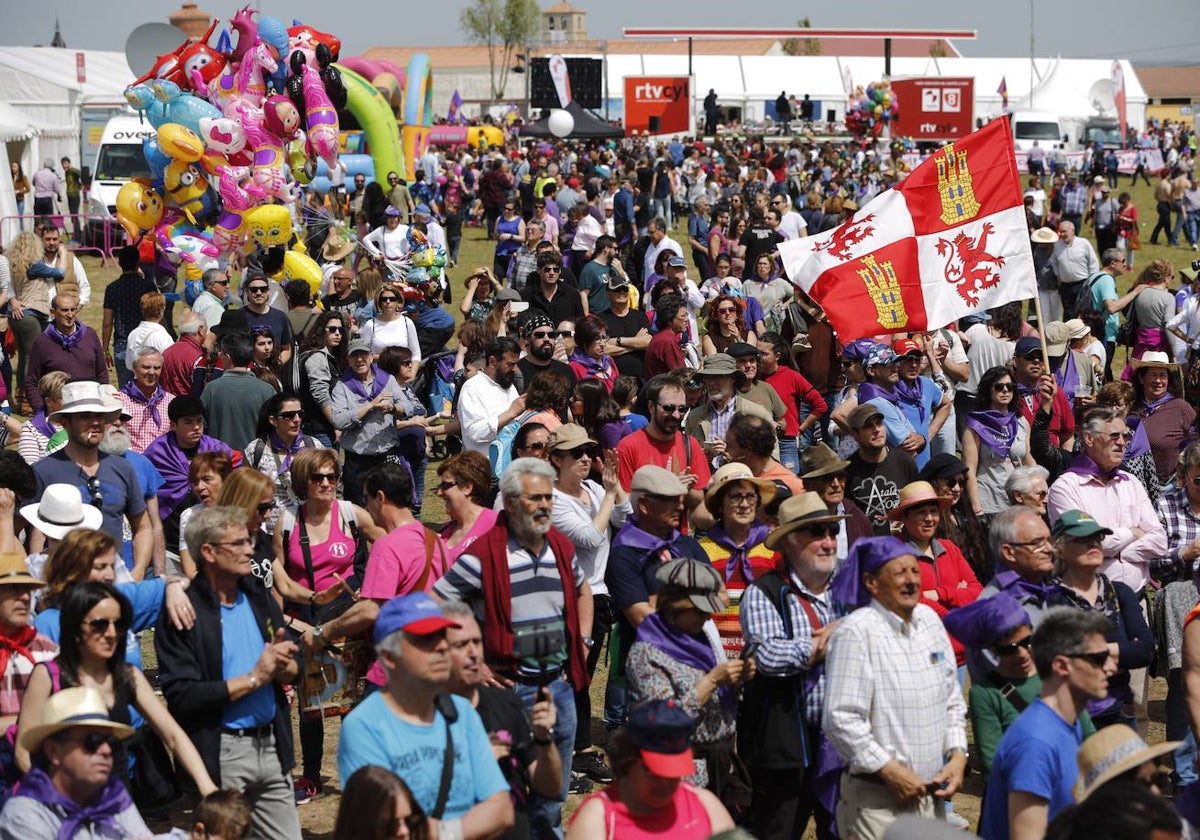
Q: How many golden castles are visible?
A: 2